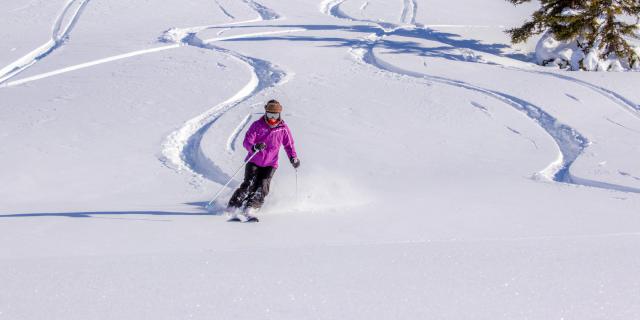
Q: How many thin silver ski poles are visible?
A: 2